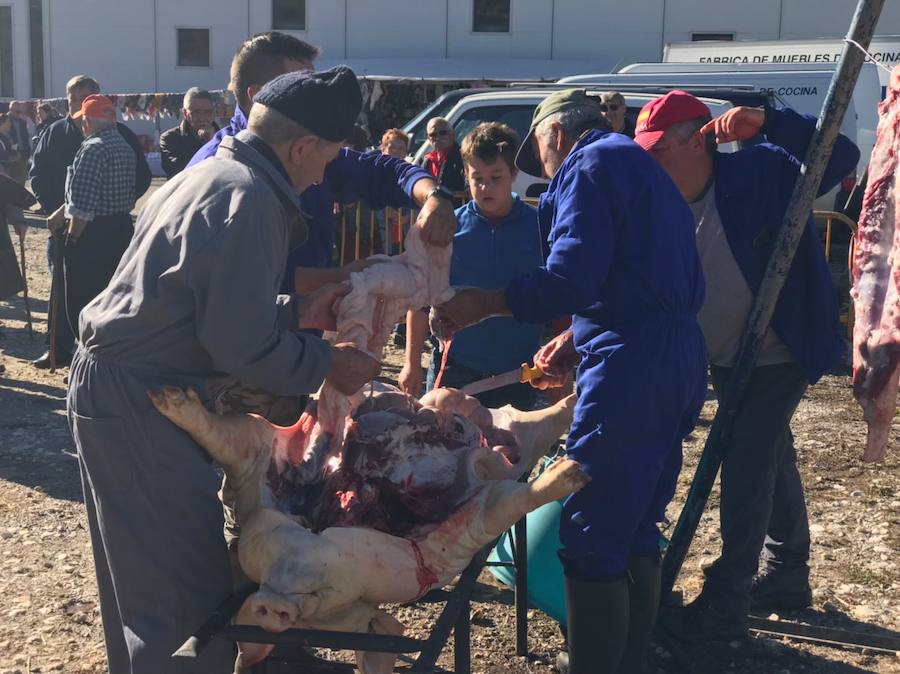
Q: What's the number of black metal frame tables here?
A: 1